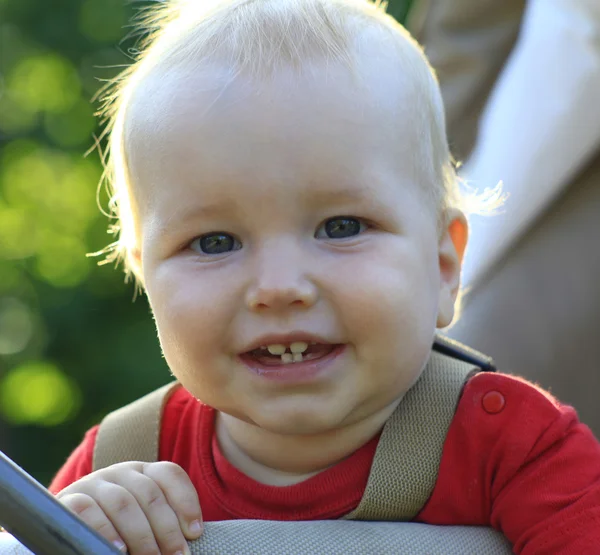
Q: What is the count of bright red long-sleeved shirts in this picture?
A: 1